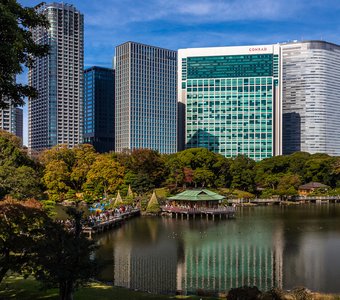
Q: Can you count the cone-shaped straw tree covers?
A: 3